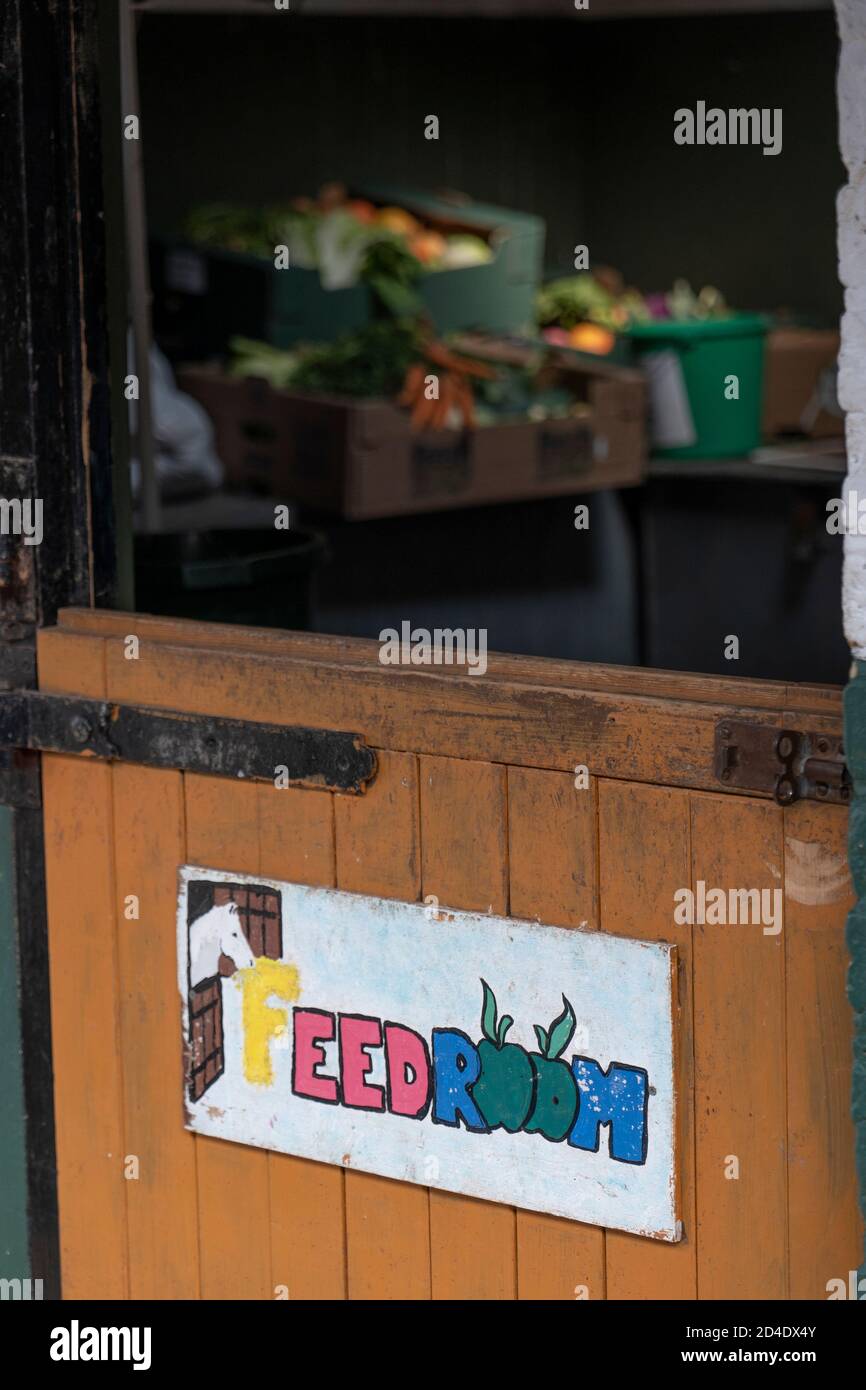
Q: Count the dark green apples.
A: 2